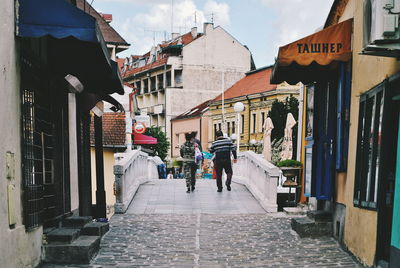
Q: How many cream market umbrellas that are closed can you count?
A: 2